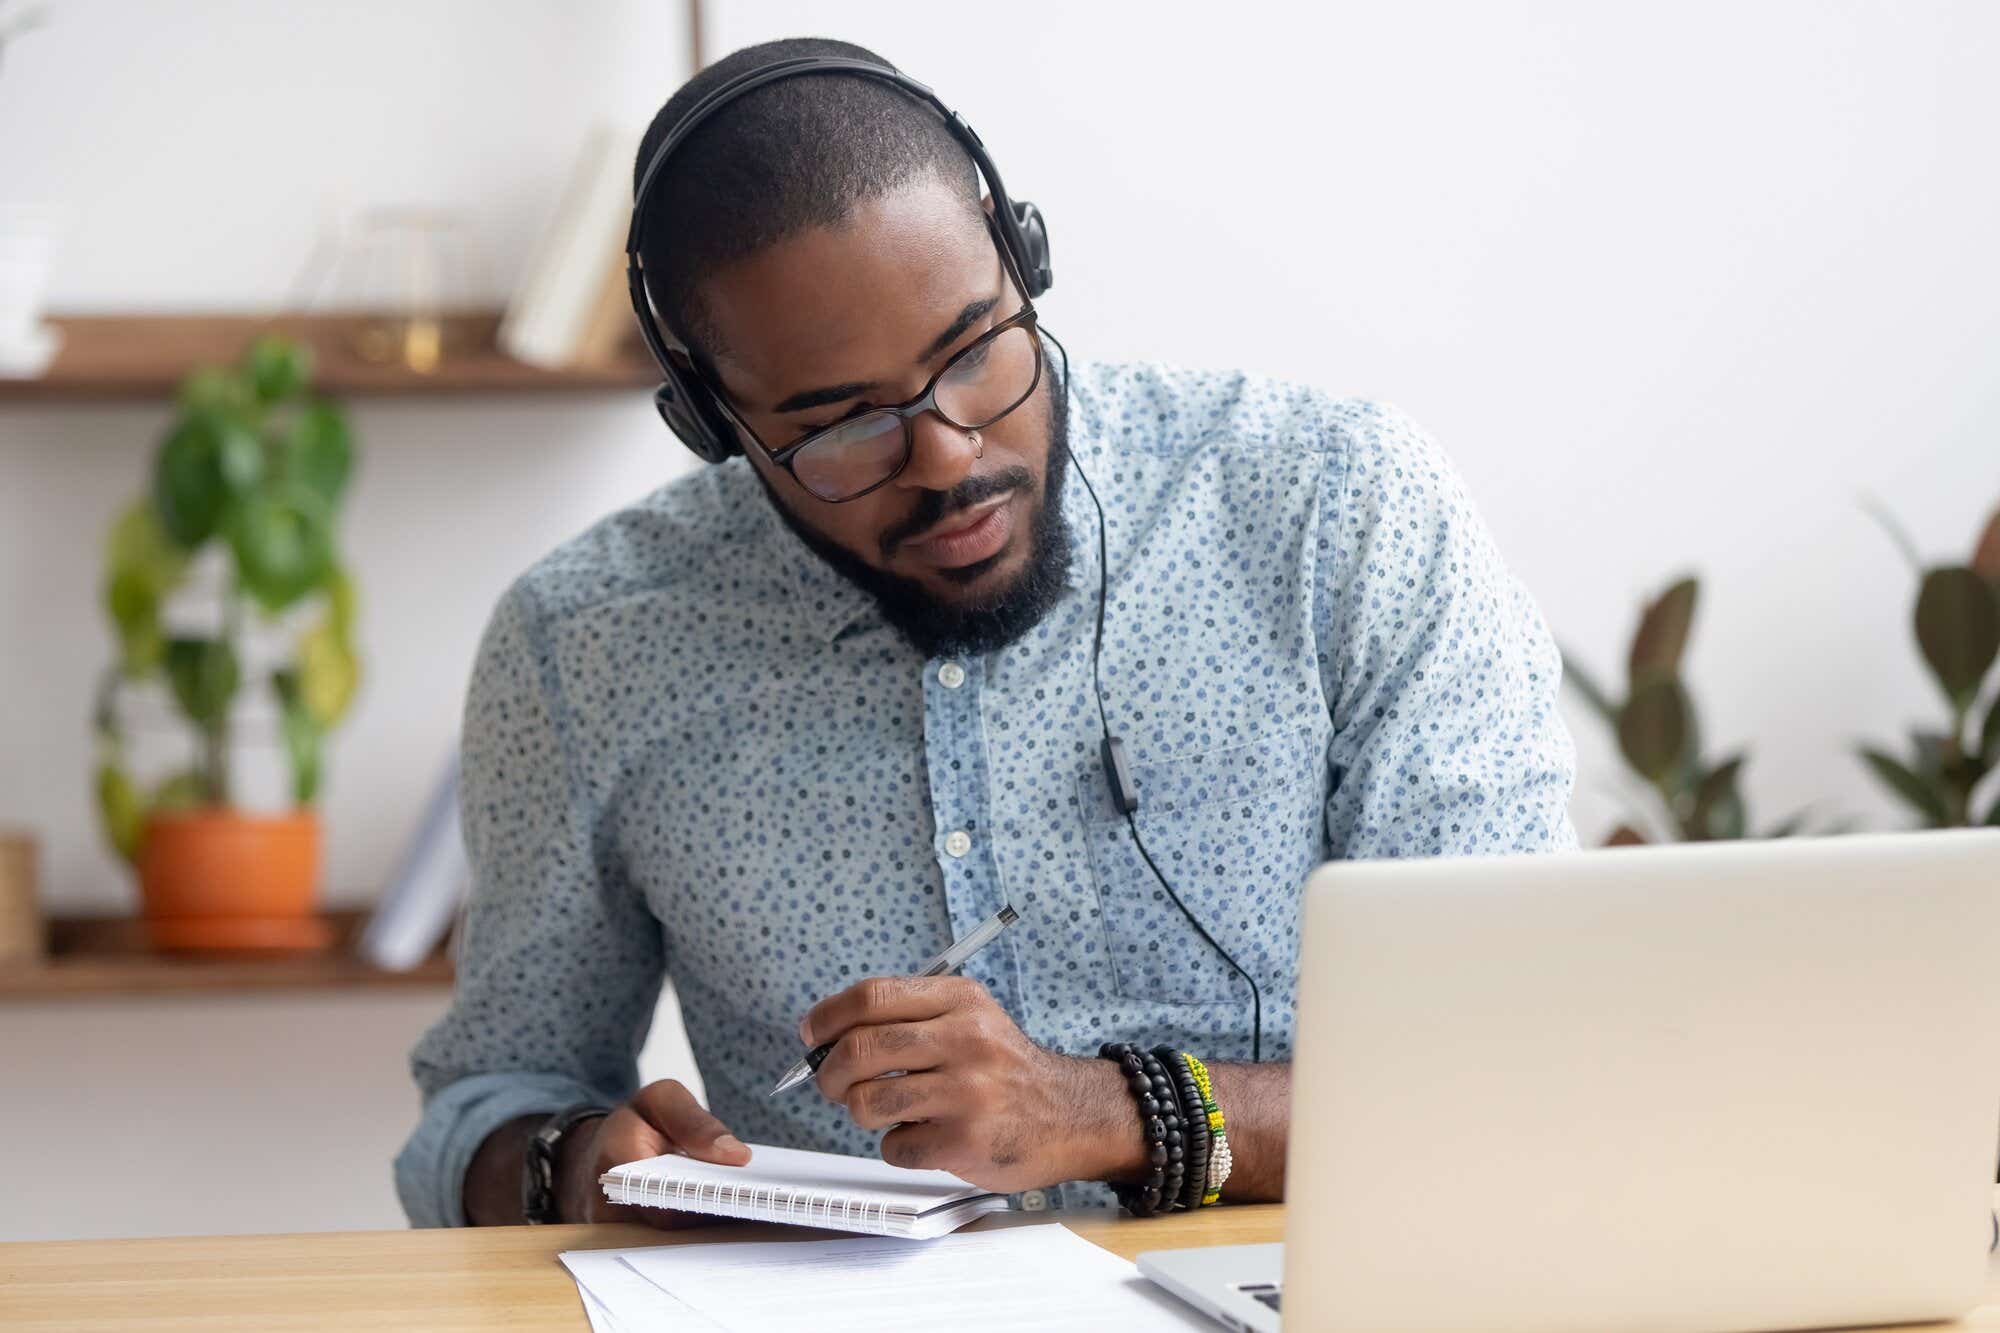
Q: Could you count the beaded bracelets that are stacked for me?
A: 4